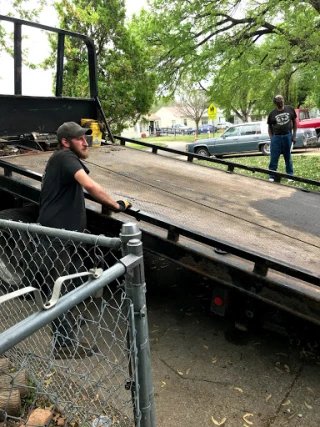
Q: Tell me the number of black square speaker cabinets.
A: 0